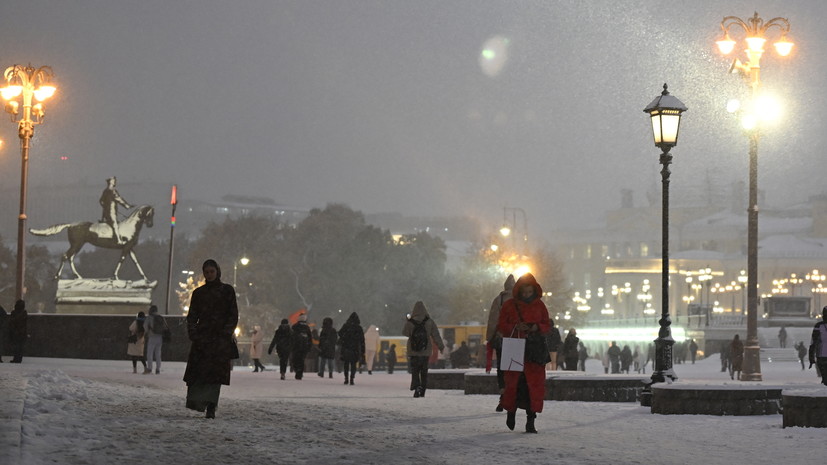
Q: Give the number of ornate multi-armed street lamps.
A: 2